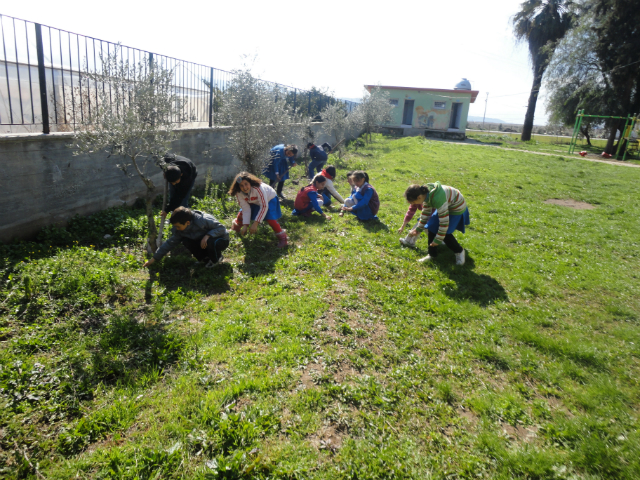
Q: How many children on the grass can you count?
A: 11